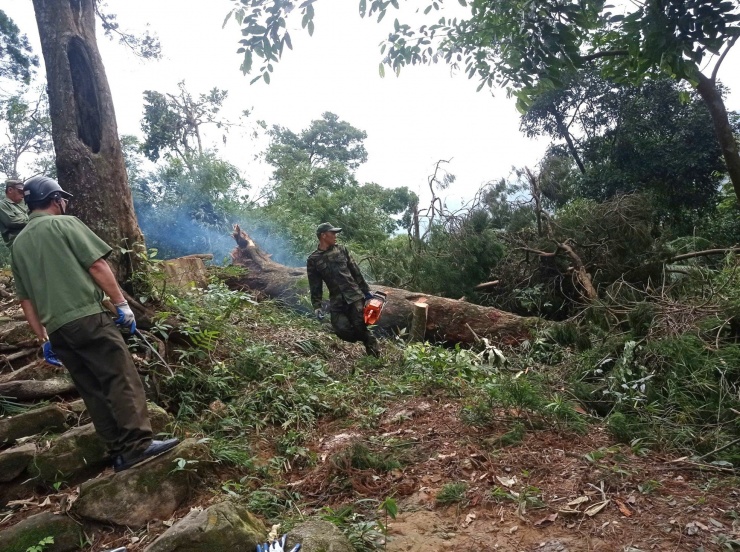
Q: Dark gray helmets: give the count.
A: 1